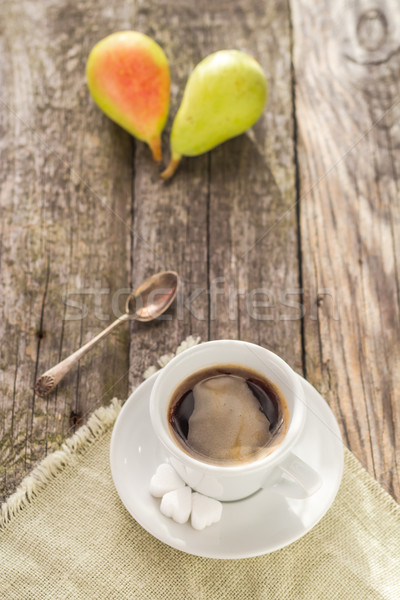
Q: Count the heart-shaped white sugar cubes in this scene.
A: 3